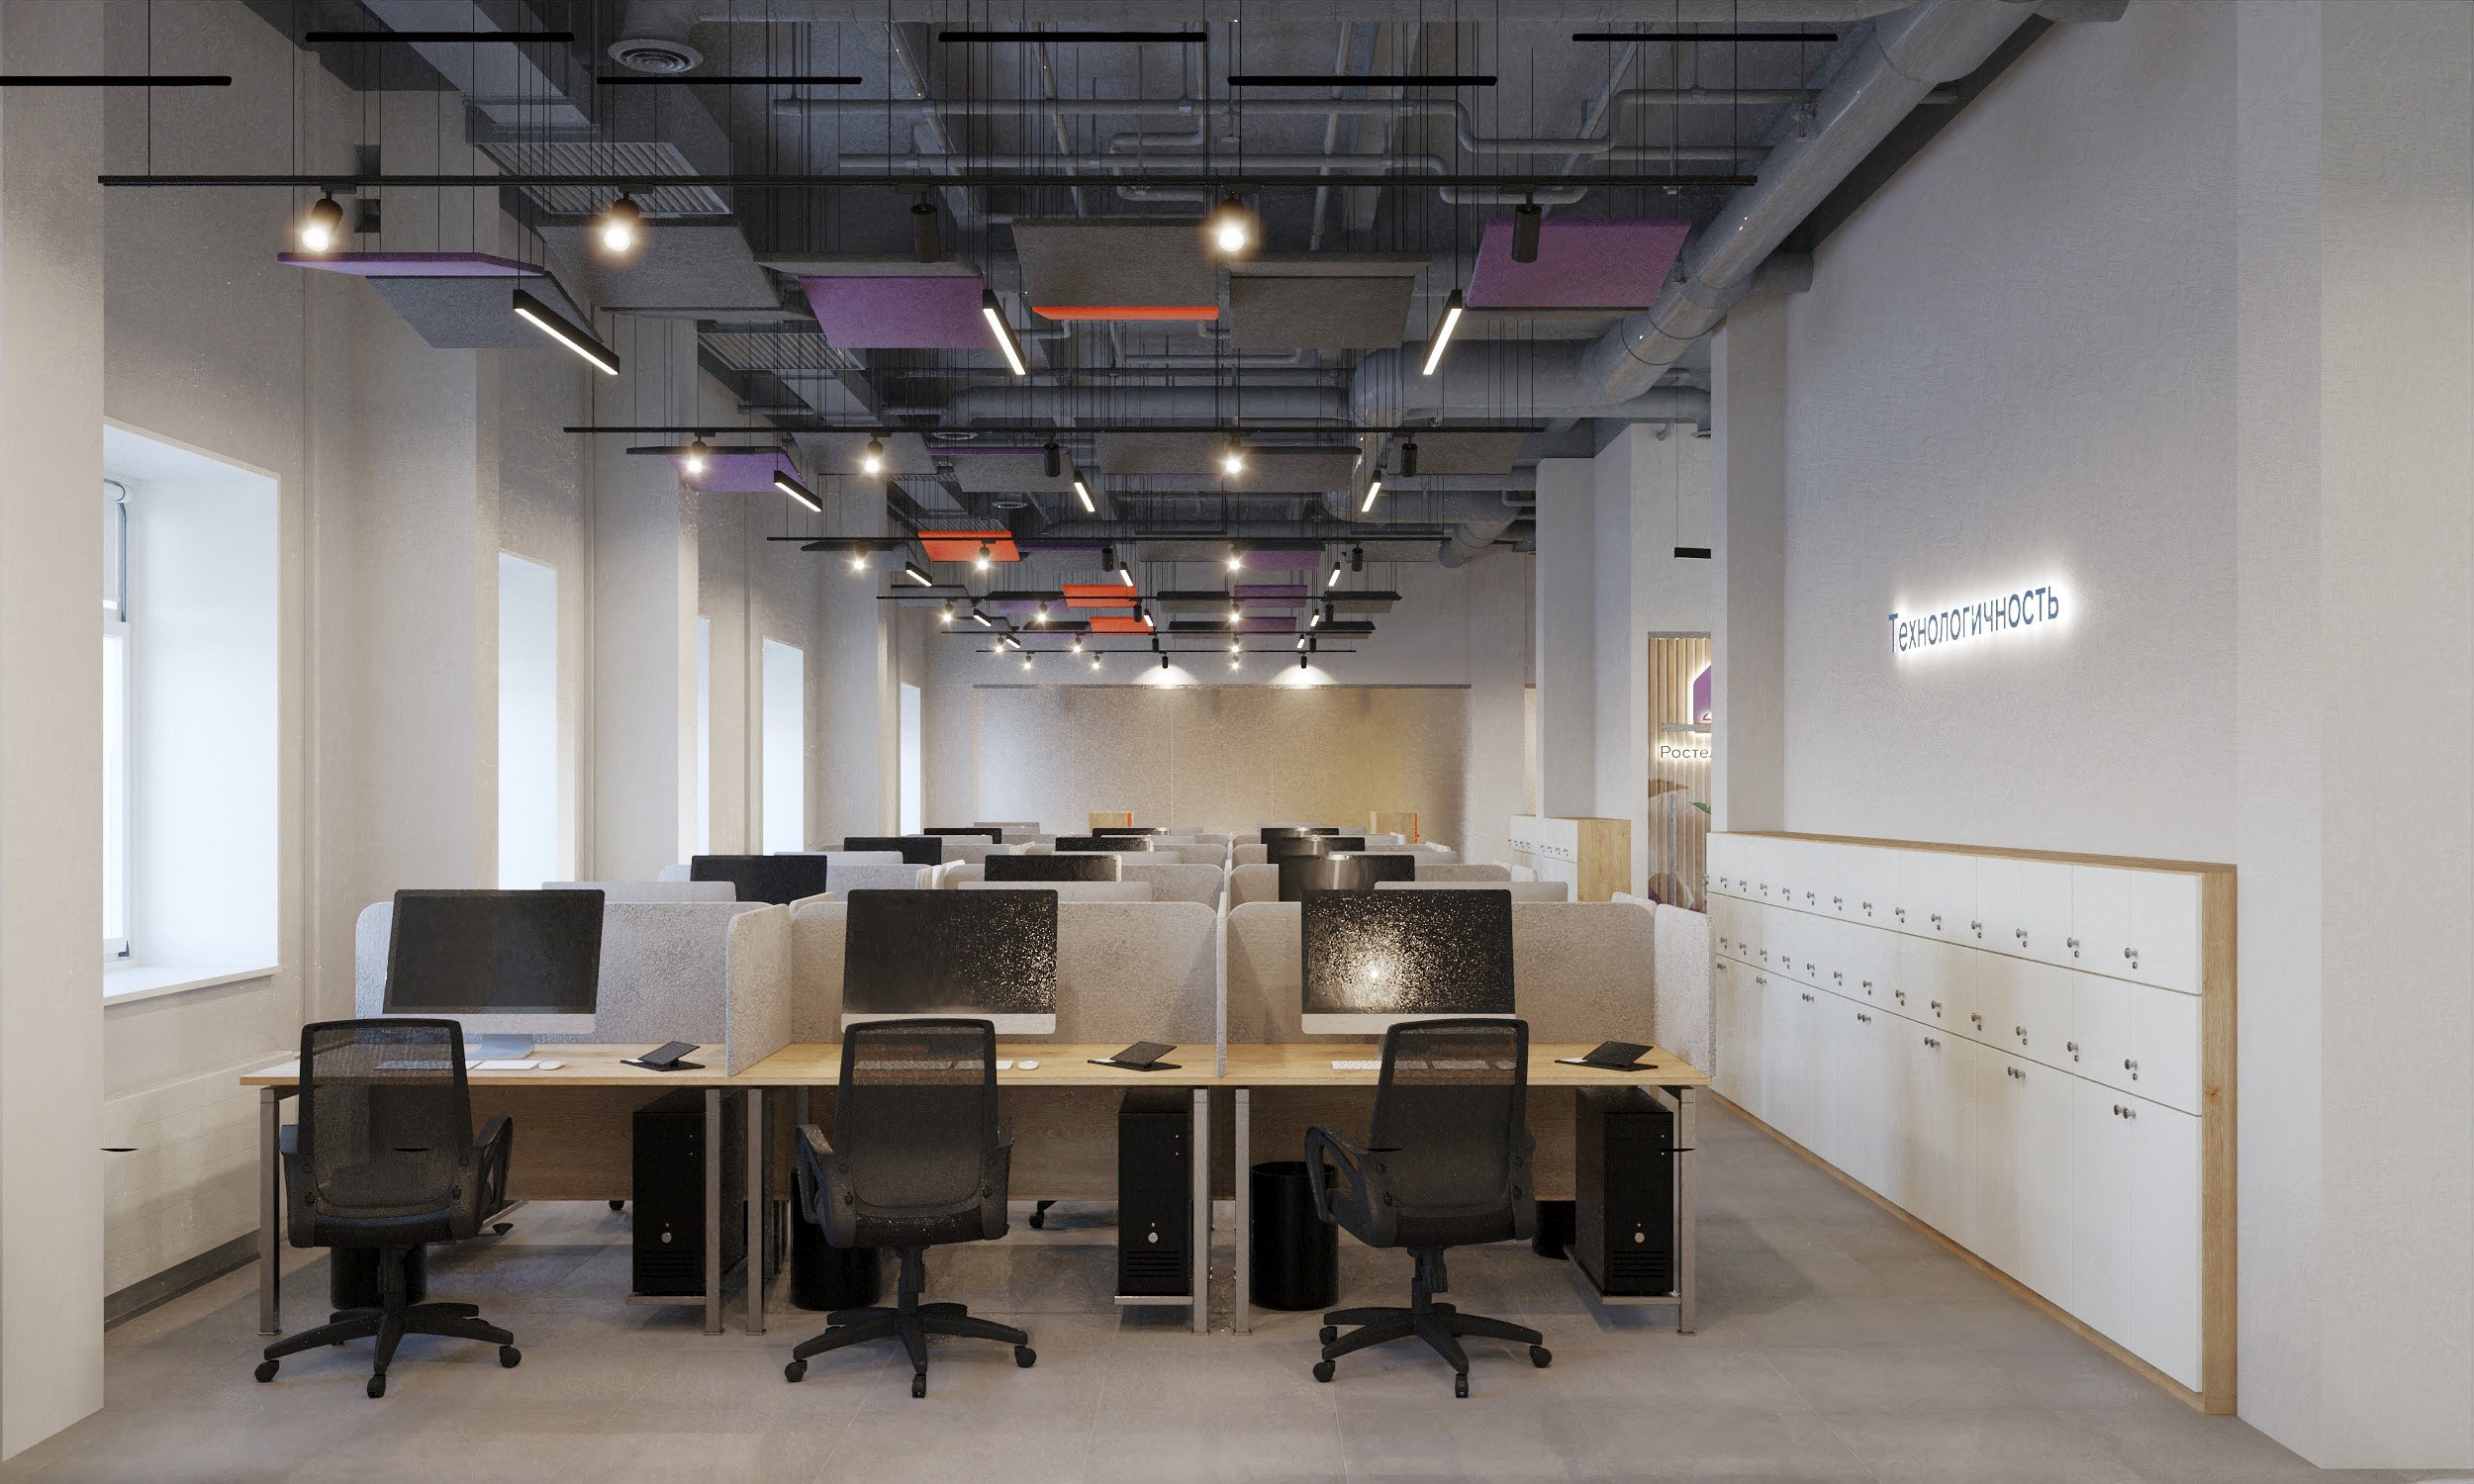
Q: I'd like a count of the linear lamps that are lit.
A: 14